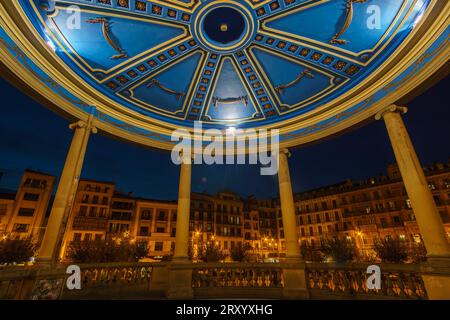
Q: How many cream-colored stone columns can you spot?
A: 4